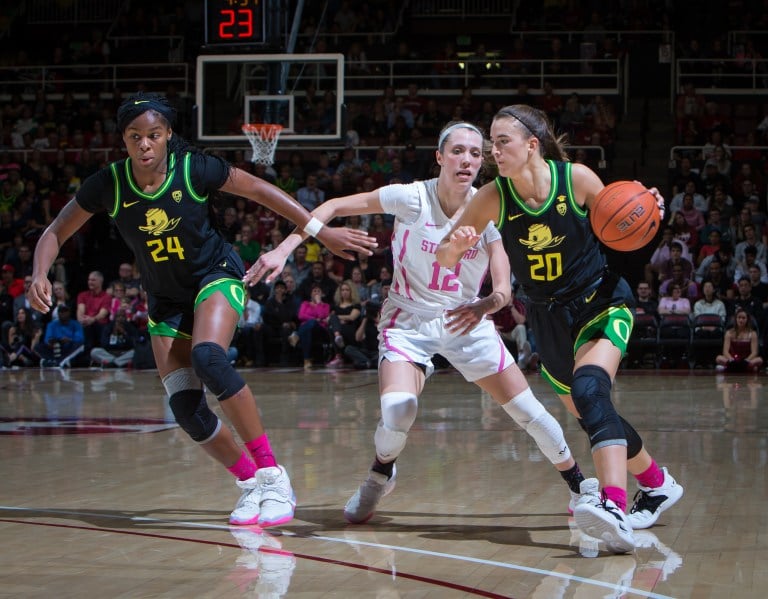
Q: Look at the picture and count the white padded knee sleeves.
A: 2